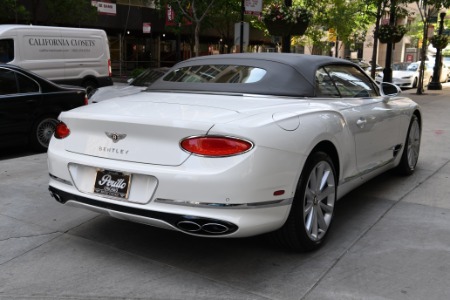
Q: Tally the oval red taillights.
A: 2